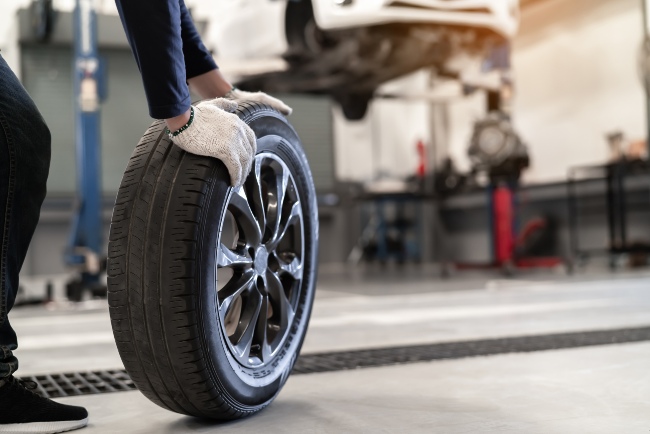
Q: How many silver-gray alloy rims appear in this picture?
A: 1